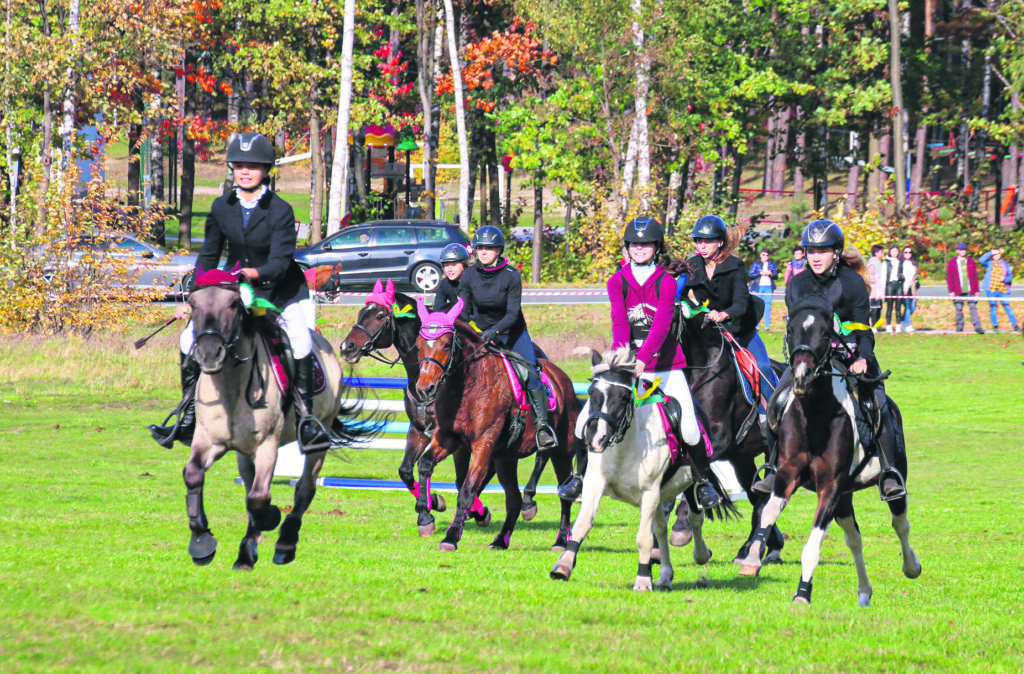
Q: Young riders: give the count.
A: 6